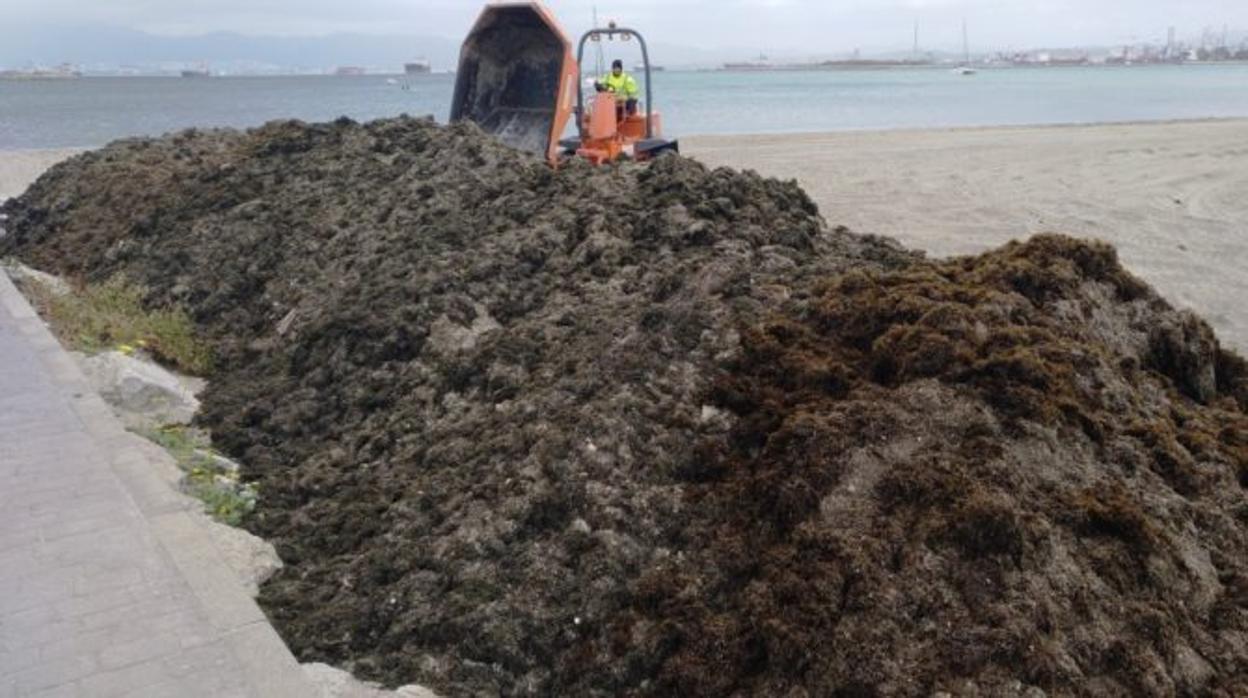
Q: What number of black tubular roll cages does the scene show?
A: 1